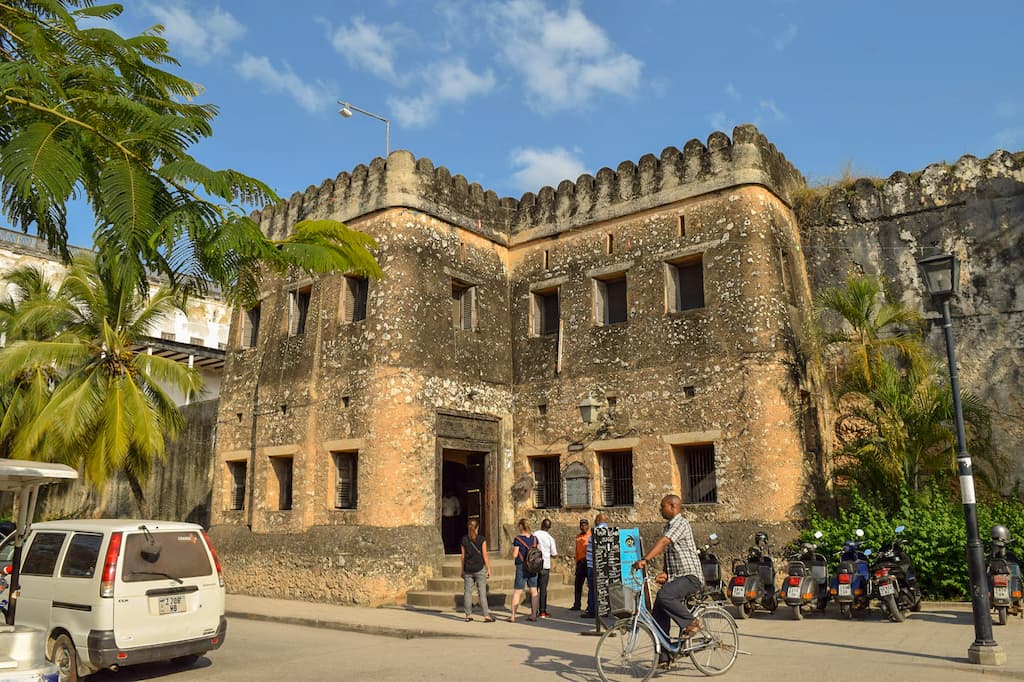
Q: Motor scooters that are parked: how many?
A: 6